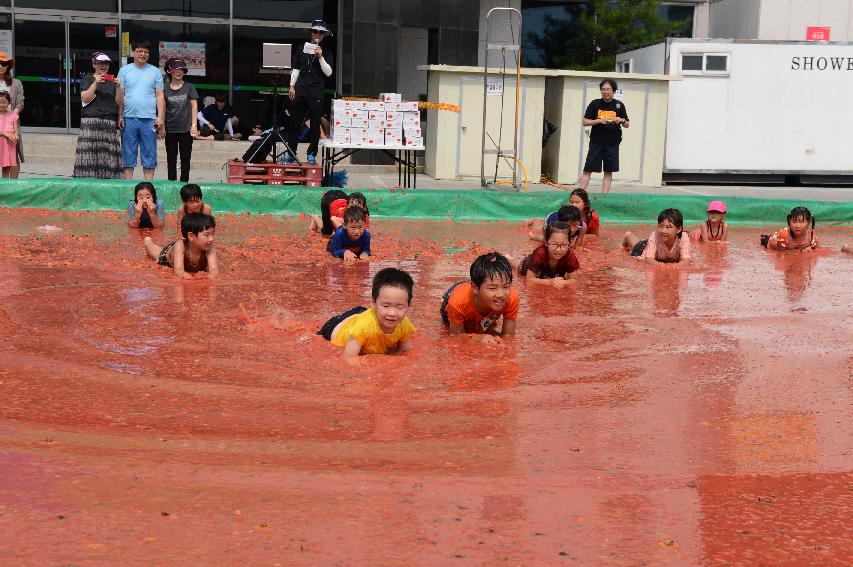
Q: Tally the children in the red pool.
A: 13